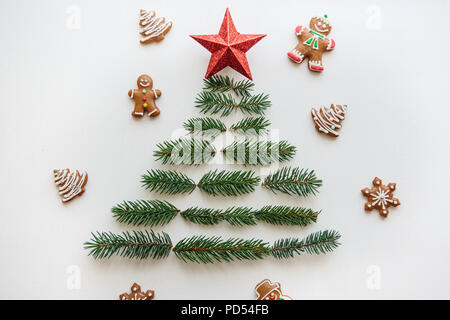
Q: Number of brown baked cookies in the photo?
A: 8